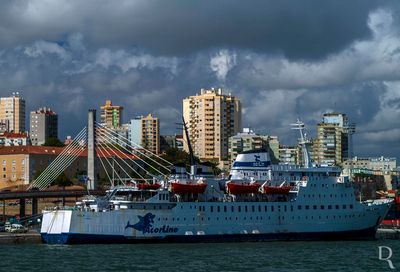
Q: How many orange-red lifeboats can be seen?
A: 4